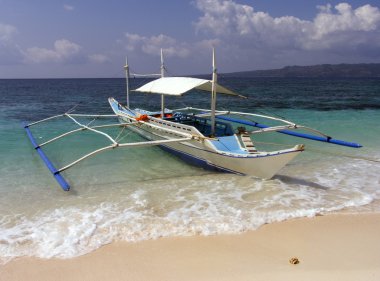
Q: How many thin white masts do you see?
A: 3